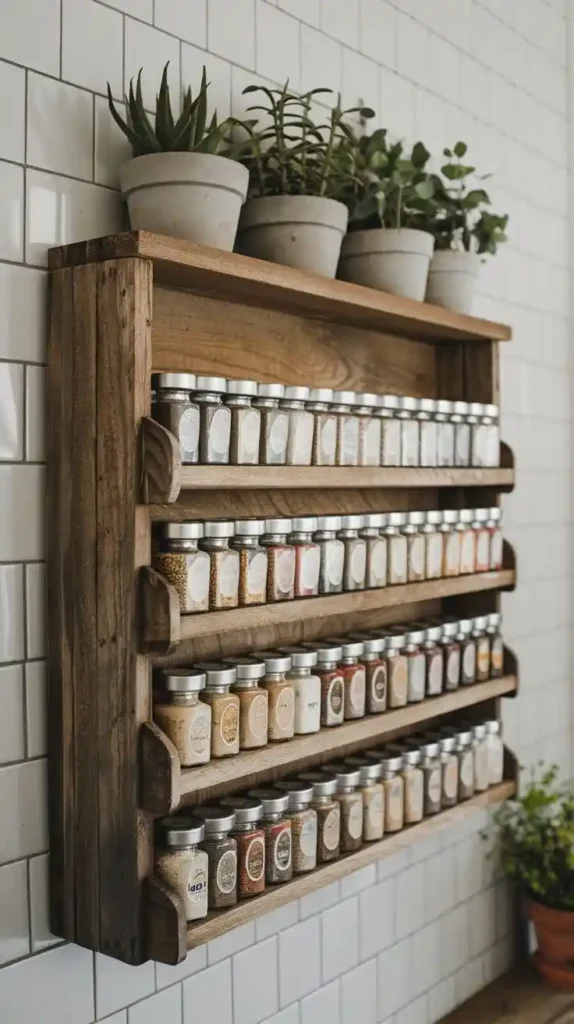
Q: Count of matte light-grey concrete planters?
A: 4